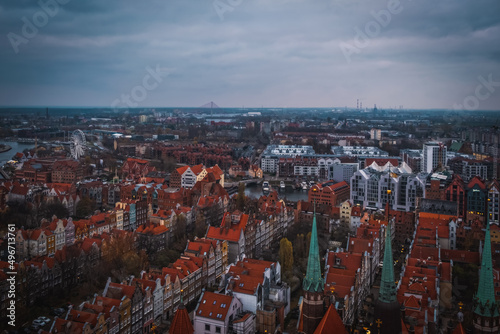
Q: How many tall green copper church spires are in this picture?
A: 3